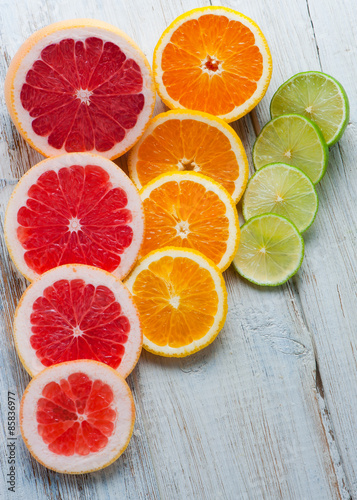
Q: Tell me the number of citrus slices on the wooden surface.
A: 12